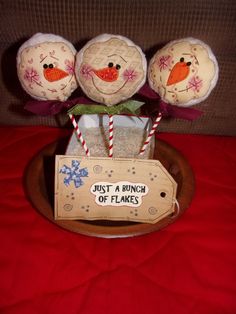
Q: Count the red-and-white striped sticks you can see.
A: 3